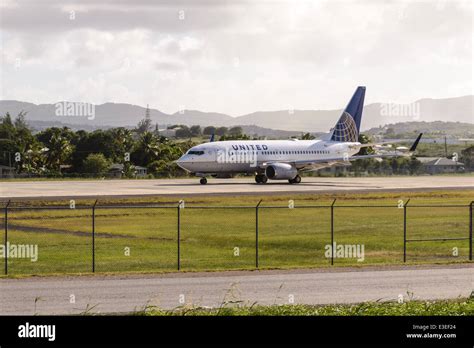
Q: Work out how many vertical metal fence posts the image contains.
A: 7